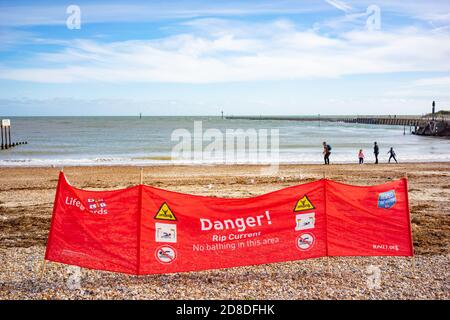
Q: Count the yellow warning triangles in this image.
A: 2